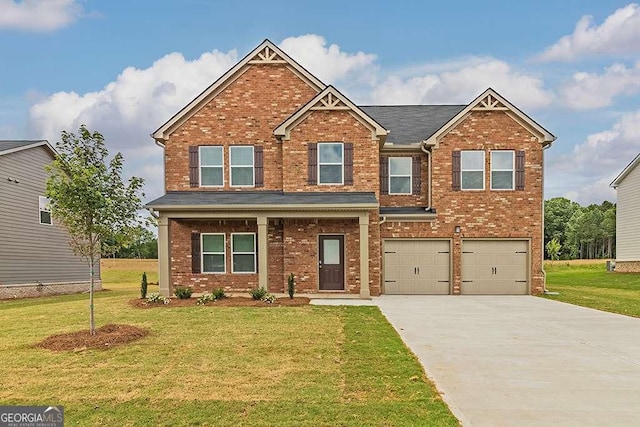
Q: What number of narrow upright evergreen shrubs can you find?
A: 2